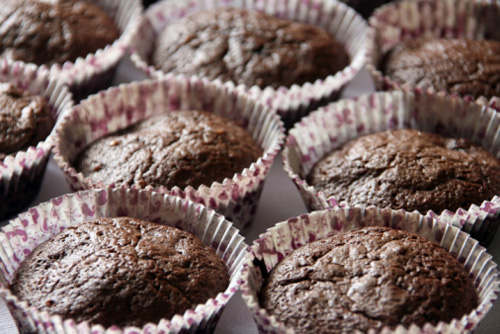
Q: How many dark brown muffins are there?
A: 8